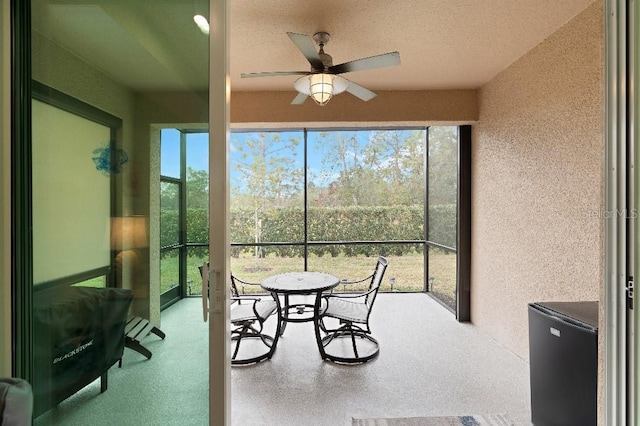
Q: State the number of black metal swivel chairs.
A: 2